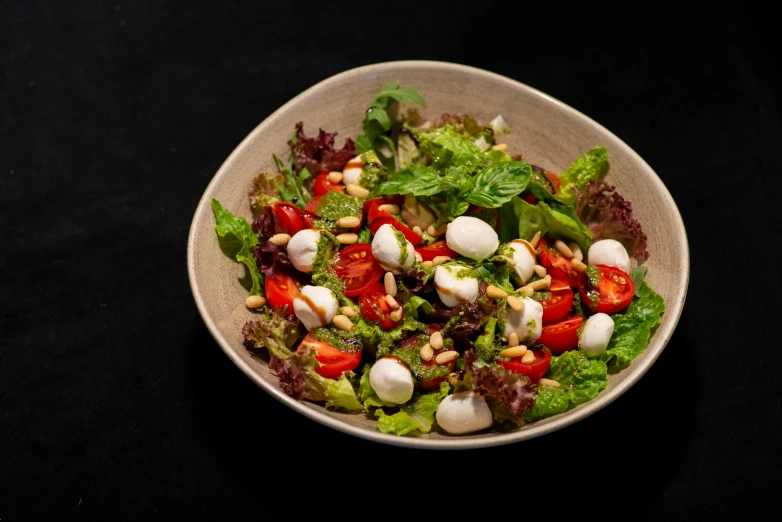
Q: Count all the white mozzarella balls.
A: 12